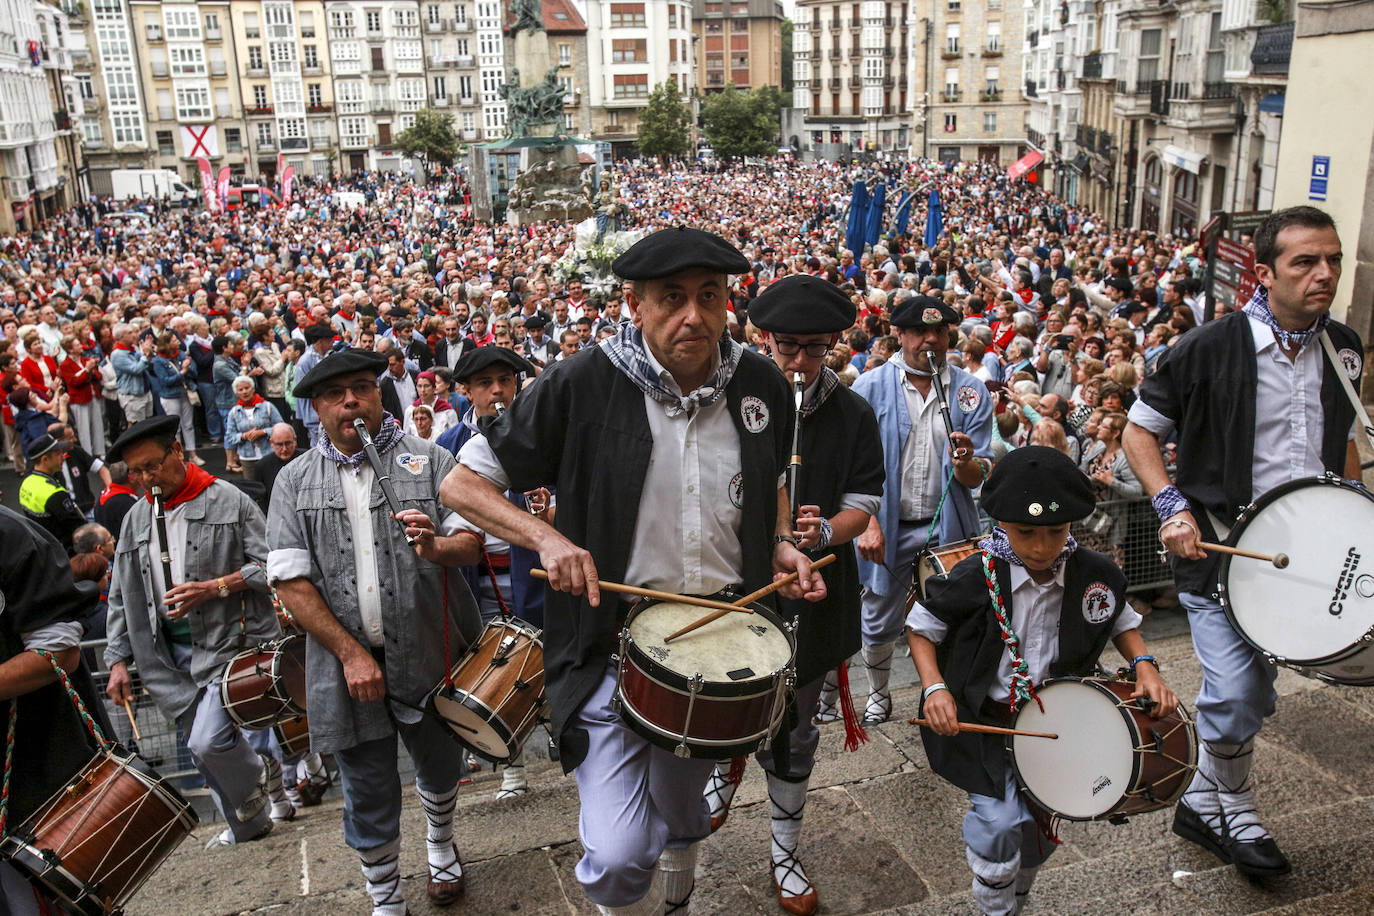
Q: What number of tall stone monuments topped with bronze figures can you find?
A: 1